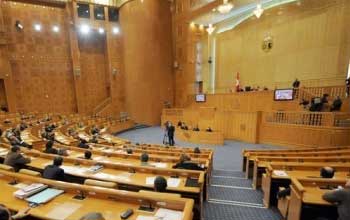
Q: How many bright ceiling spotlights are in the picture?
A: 5